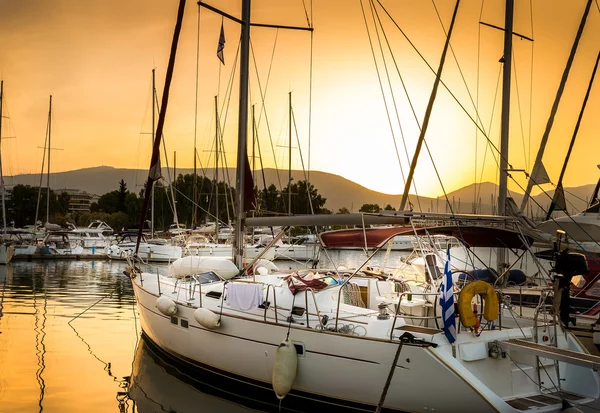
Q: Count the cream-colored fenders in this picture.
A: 3